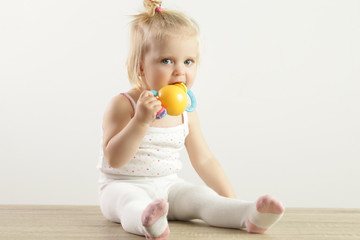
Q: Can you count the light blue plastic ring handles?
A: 2